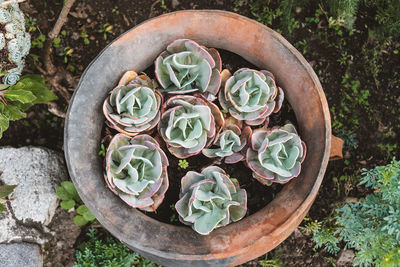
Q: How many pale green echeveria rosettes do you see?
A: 8